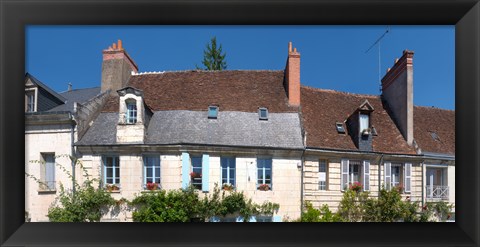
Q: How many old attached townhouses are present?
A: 4